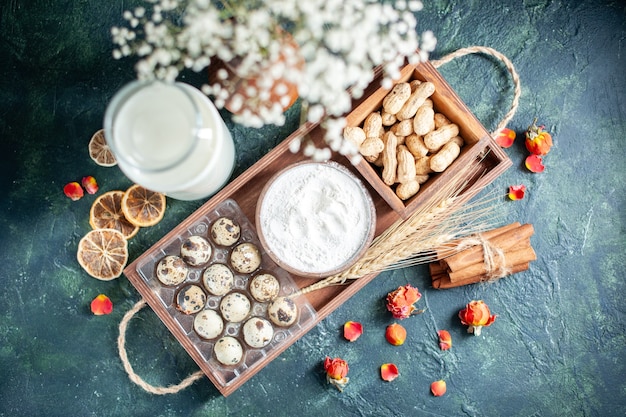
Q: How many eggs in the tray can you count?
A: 12